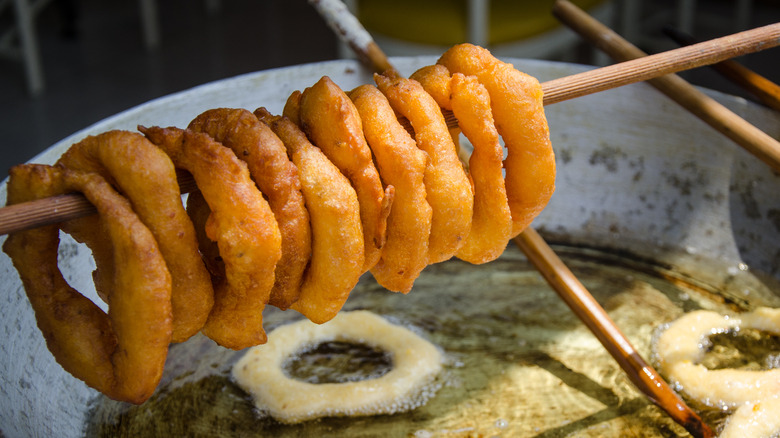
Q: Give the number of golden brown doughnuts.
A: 10